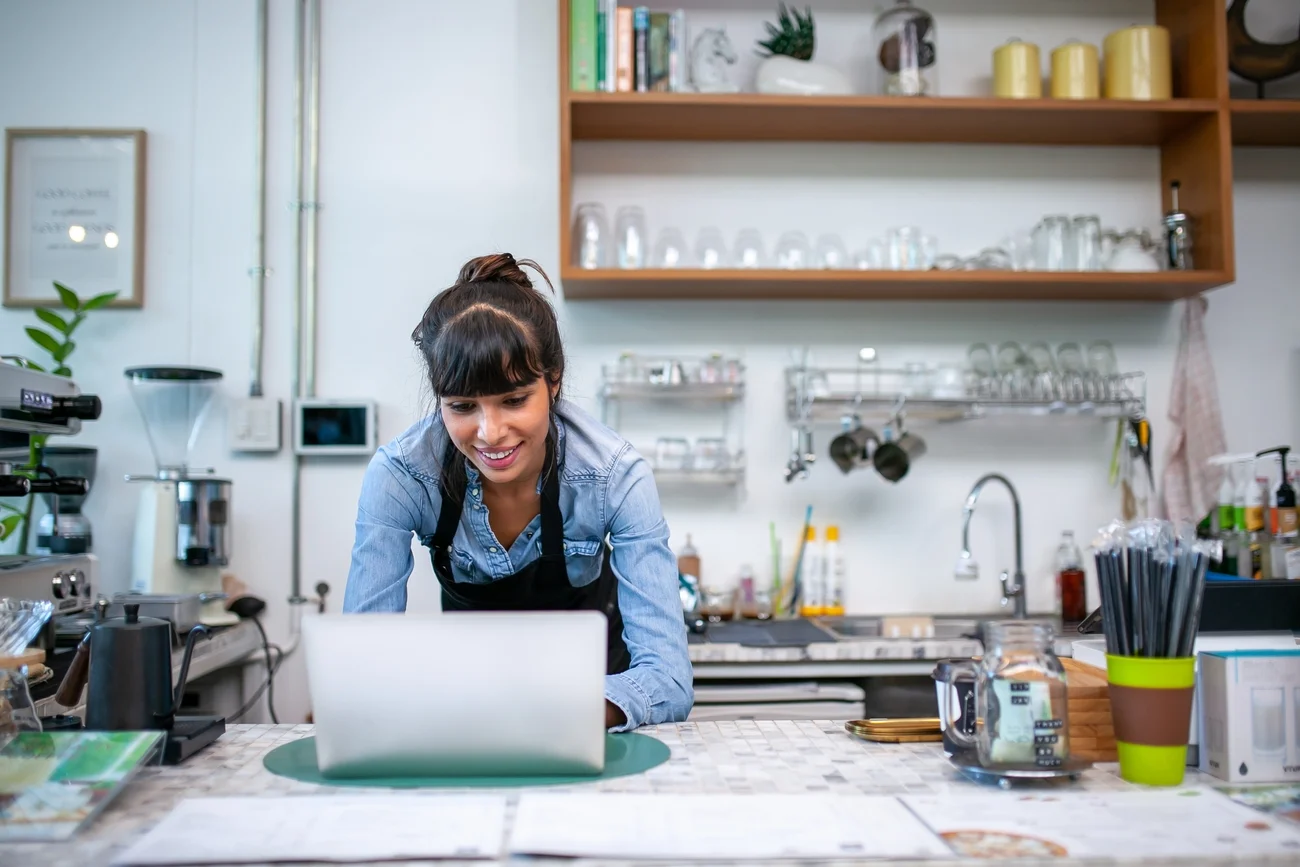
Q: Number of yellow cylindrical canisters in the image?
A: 3